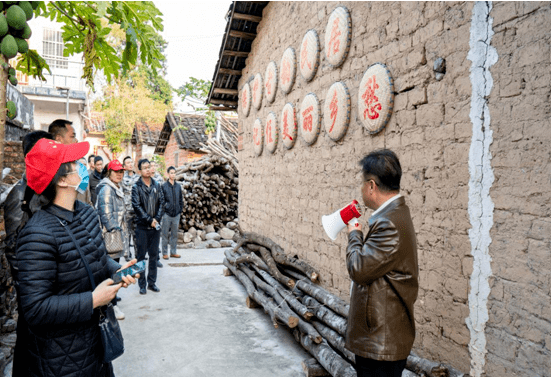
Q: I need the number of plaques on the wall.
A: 12